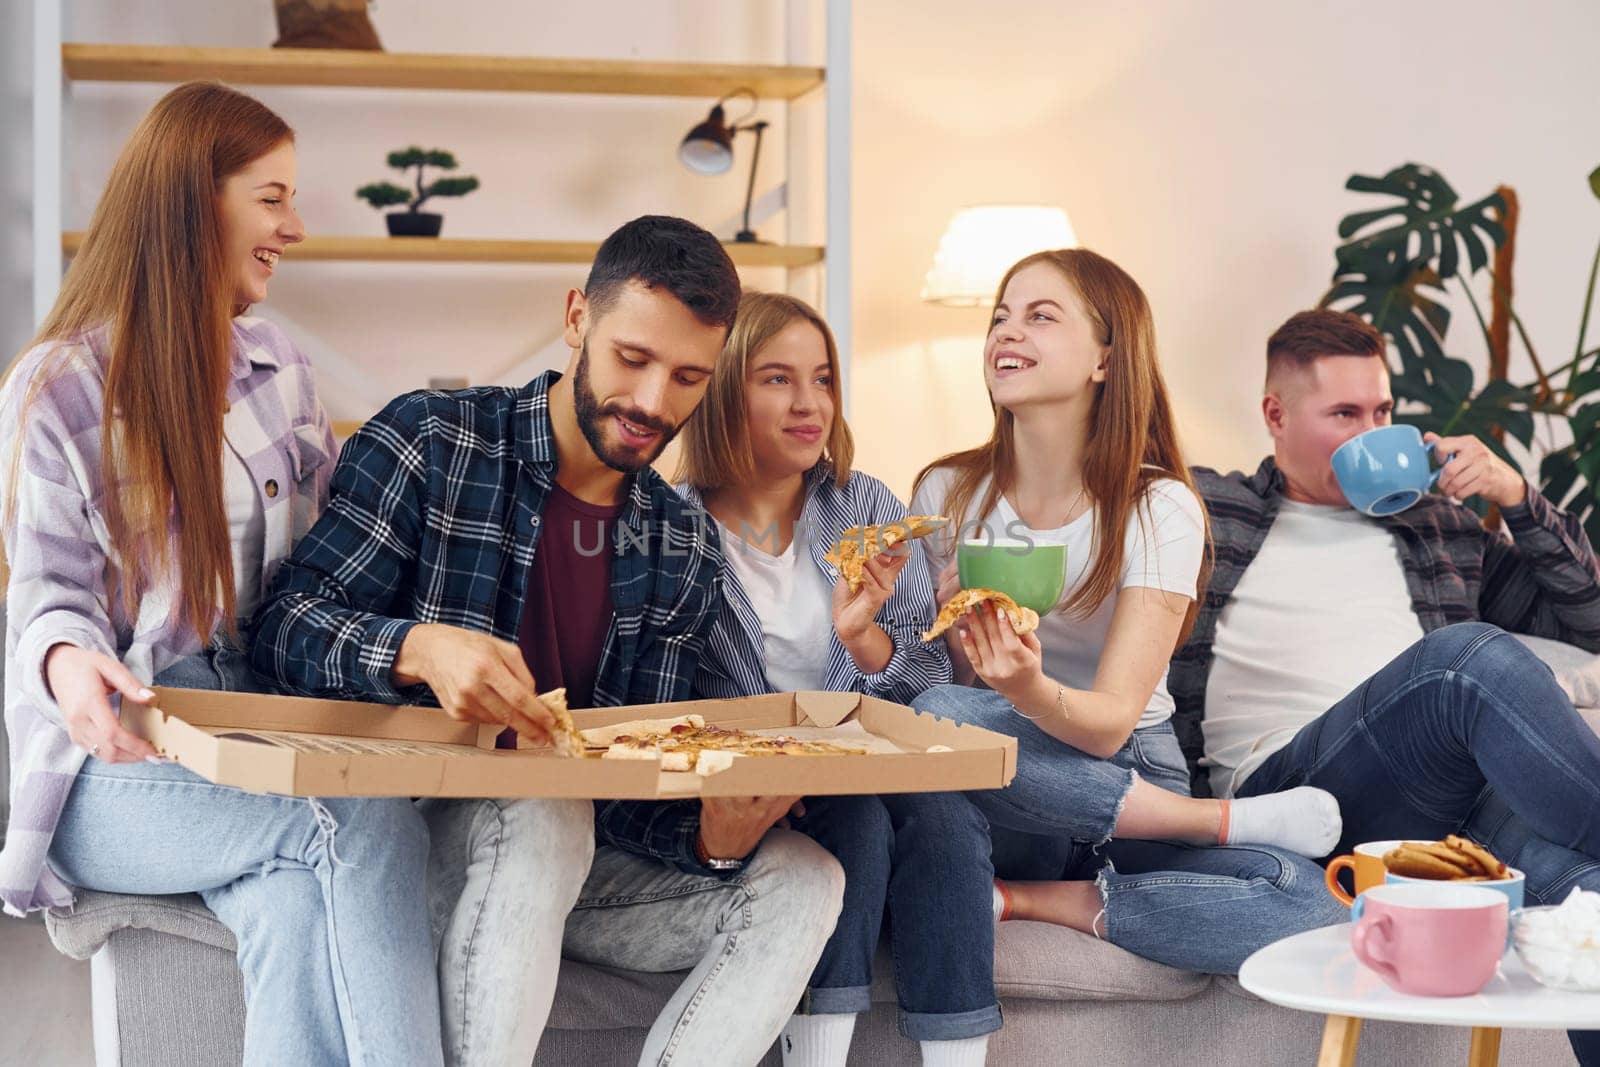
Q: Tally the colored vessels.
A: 5